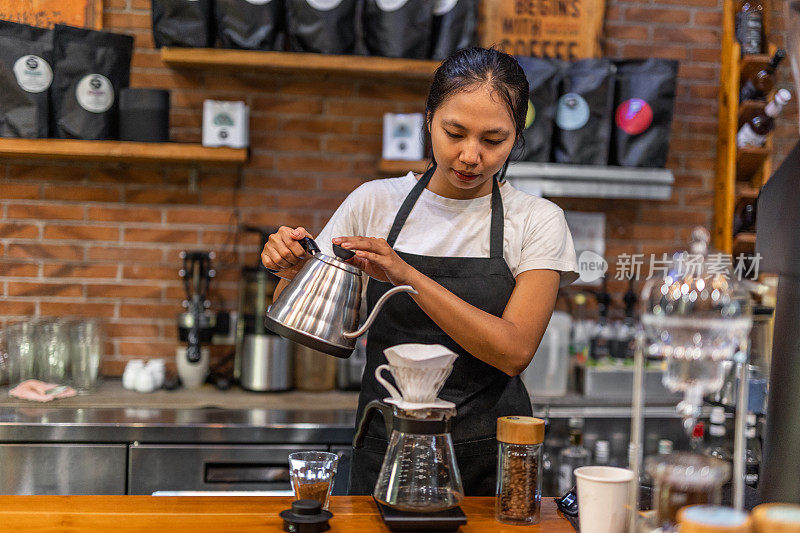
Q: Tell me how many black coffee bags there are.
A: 10